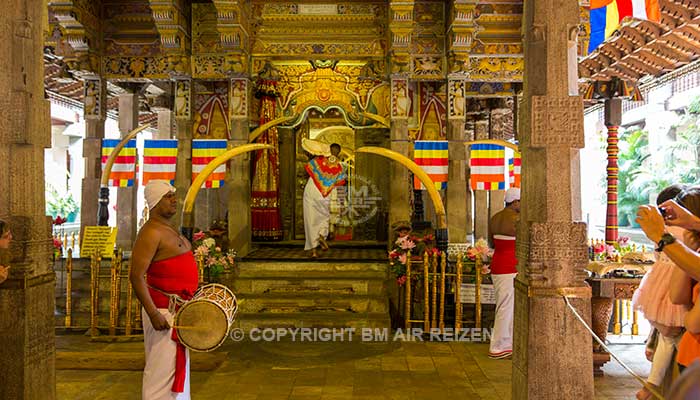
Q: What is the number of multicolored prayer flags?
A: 7